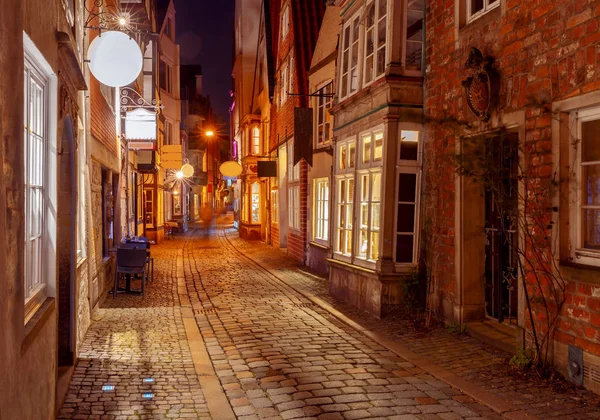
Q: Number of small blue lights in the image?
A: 3